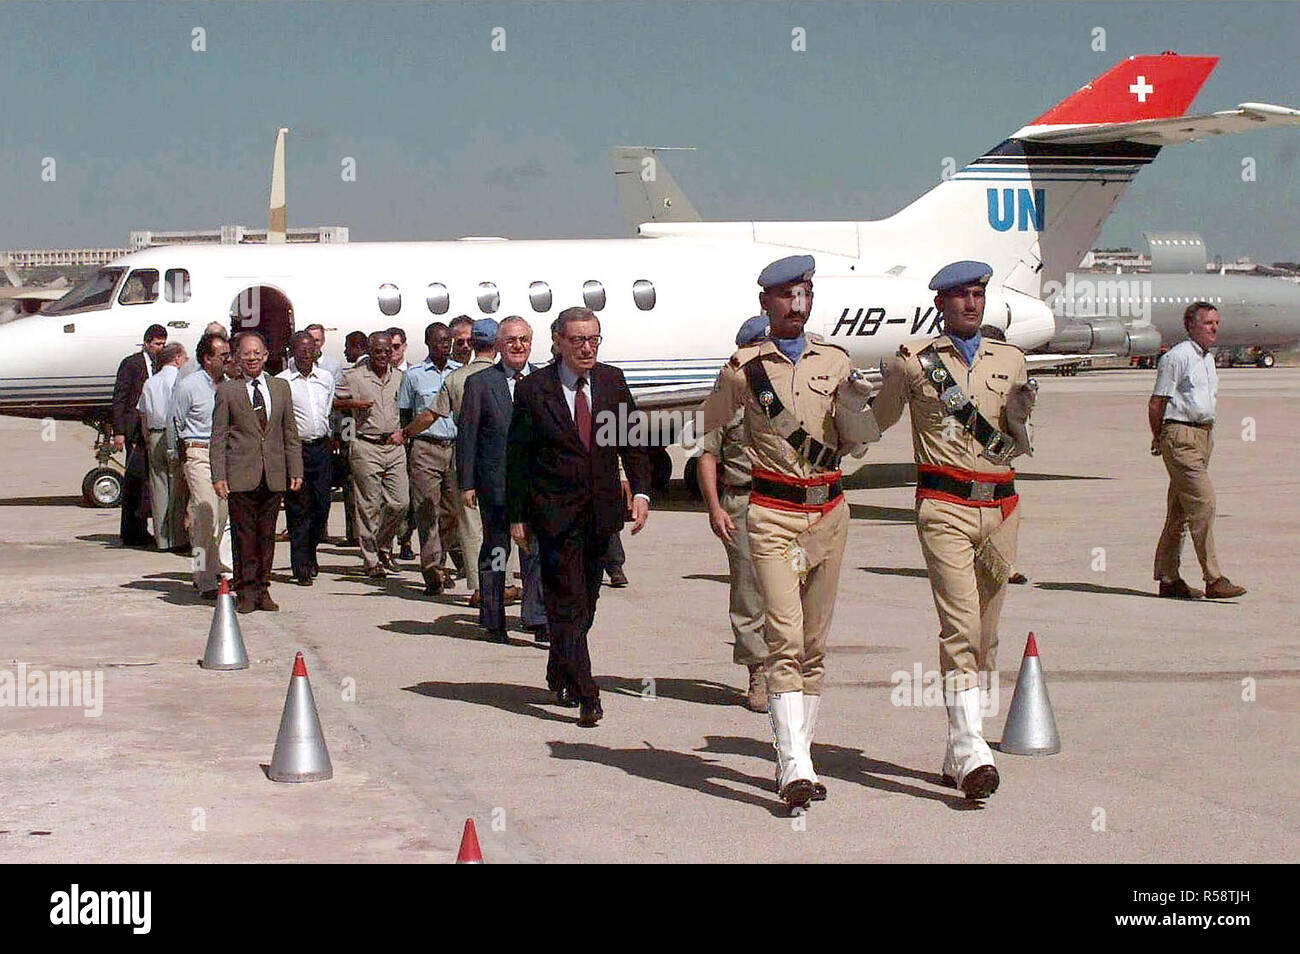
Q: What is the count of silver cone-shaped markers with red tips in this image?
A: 4